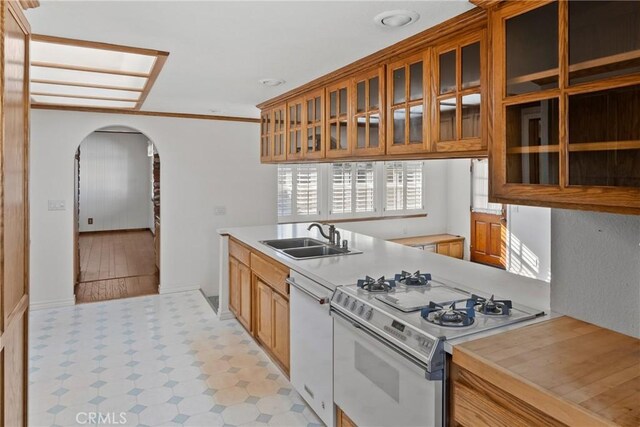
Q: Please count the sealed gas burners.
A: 4